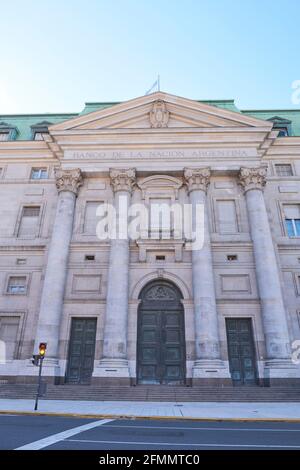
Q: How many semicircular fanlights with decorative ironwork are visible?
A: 1